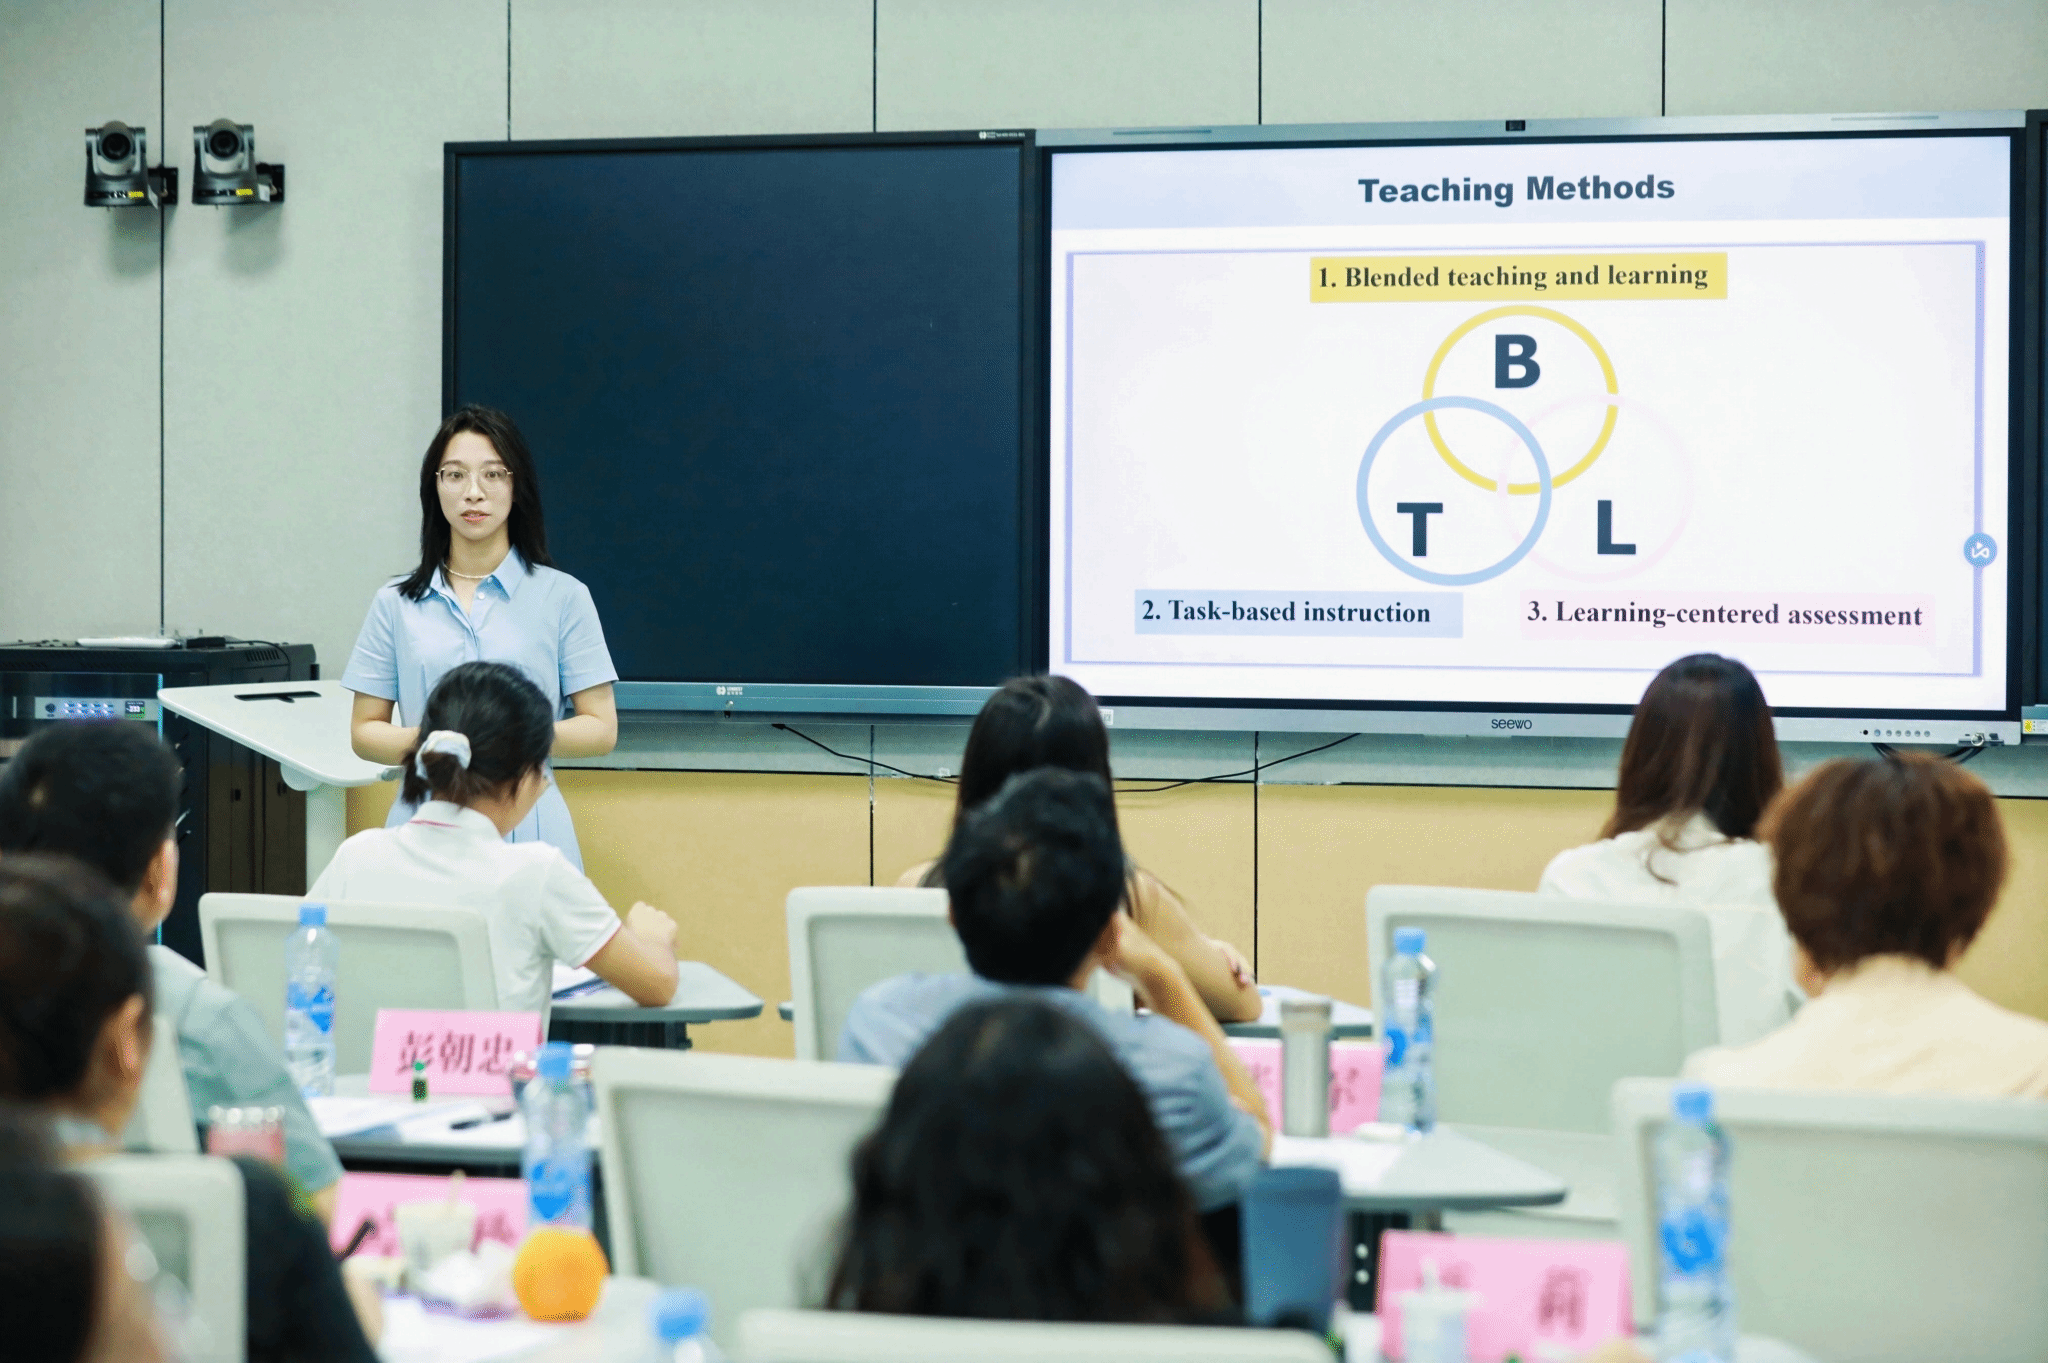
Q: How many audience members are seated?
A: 9